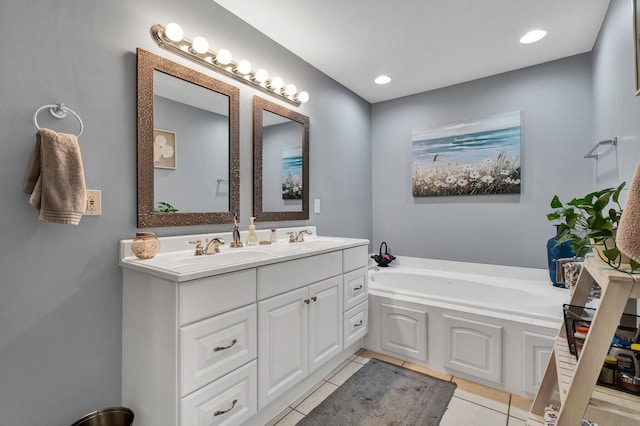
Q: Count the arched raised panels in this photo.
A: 3